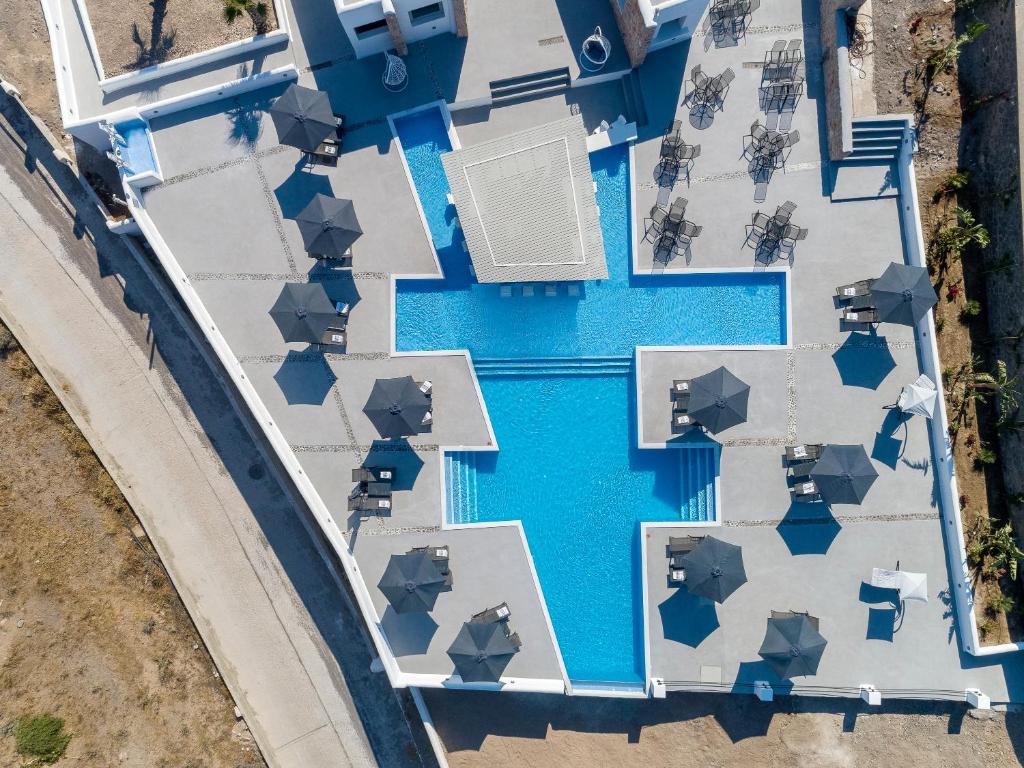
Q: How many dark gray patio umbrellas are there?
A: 11